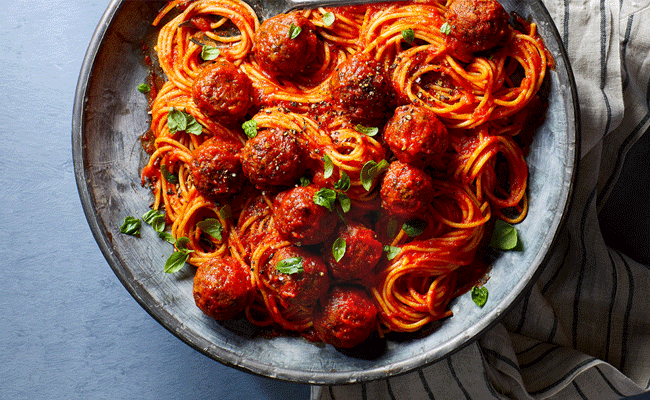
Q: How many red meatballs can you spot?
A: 13